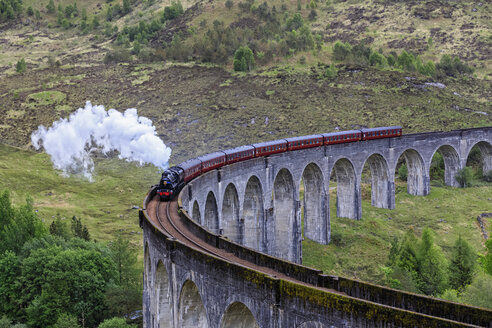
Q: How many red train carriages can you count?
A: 7